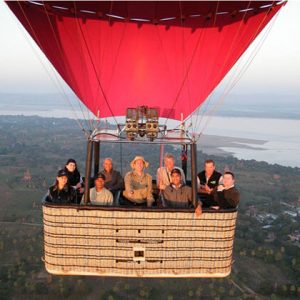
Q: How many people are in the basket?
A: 9